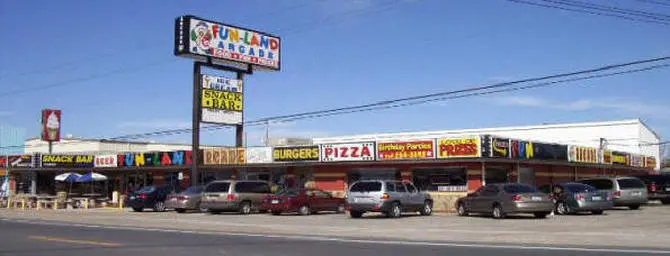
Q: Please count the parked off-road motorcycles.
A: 0